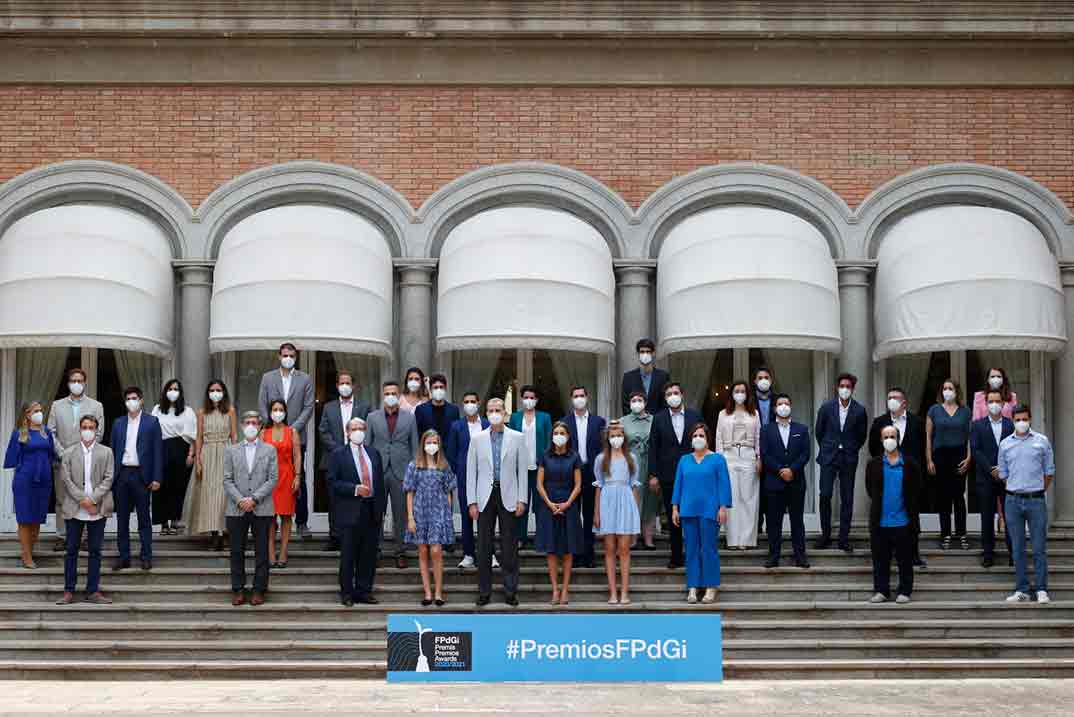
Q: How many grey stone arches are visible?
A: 5